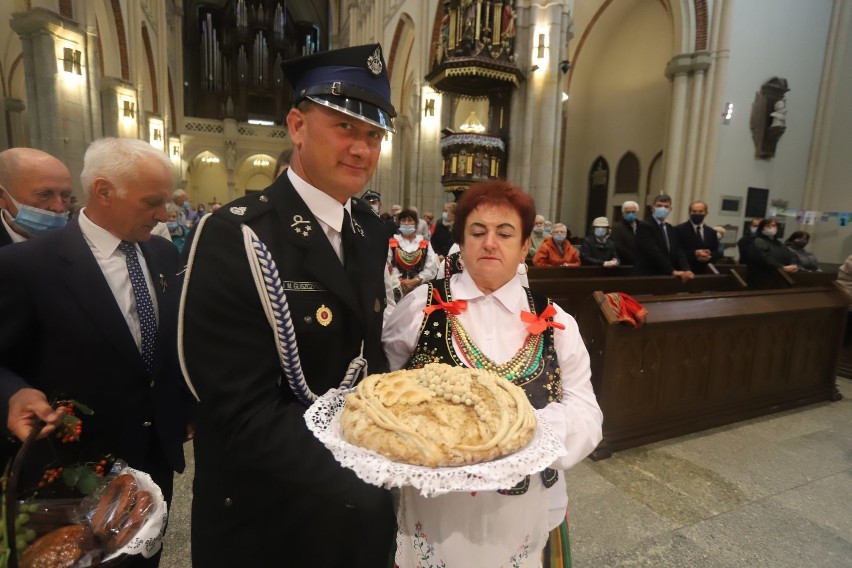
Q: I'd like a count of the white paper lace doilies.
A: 2